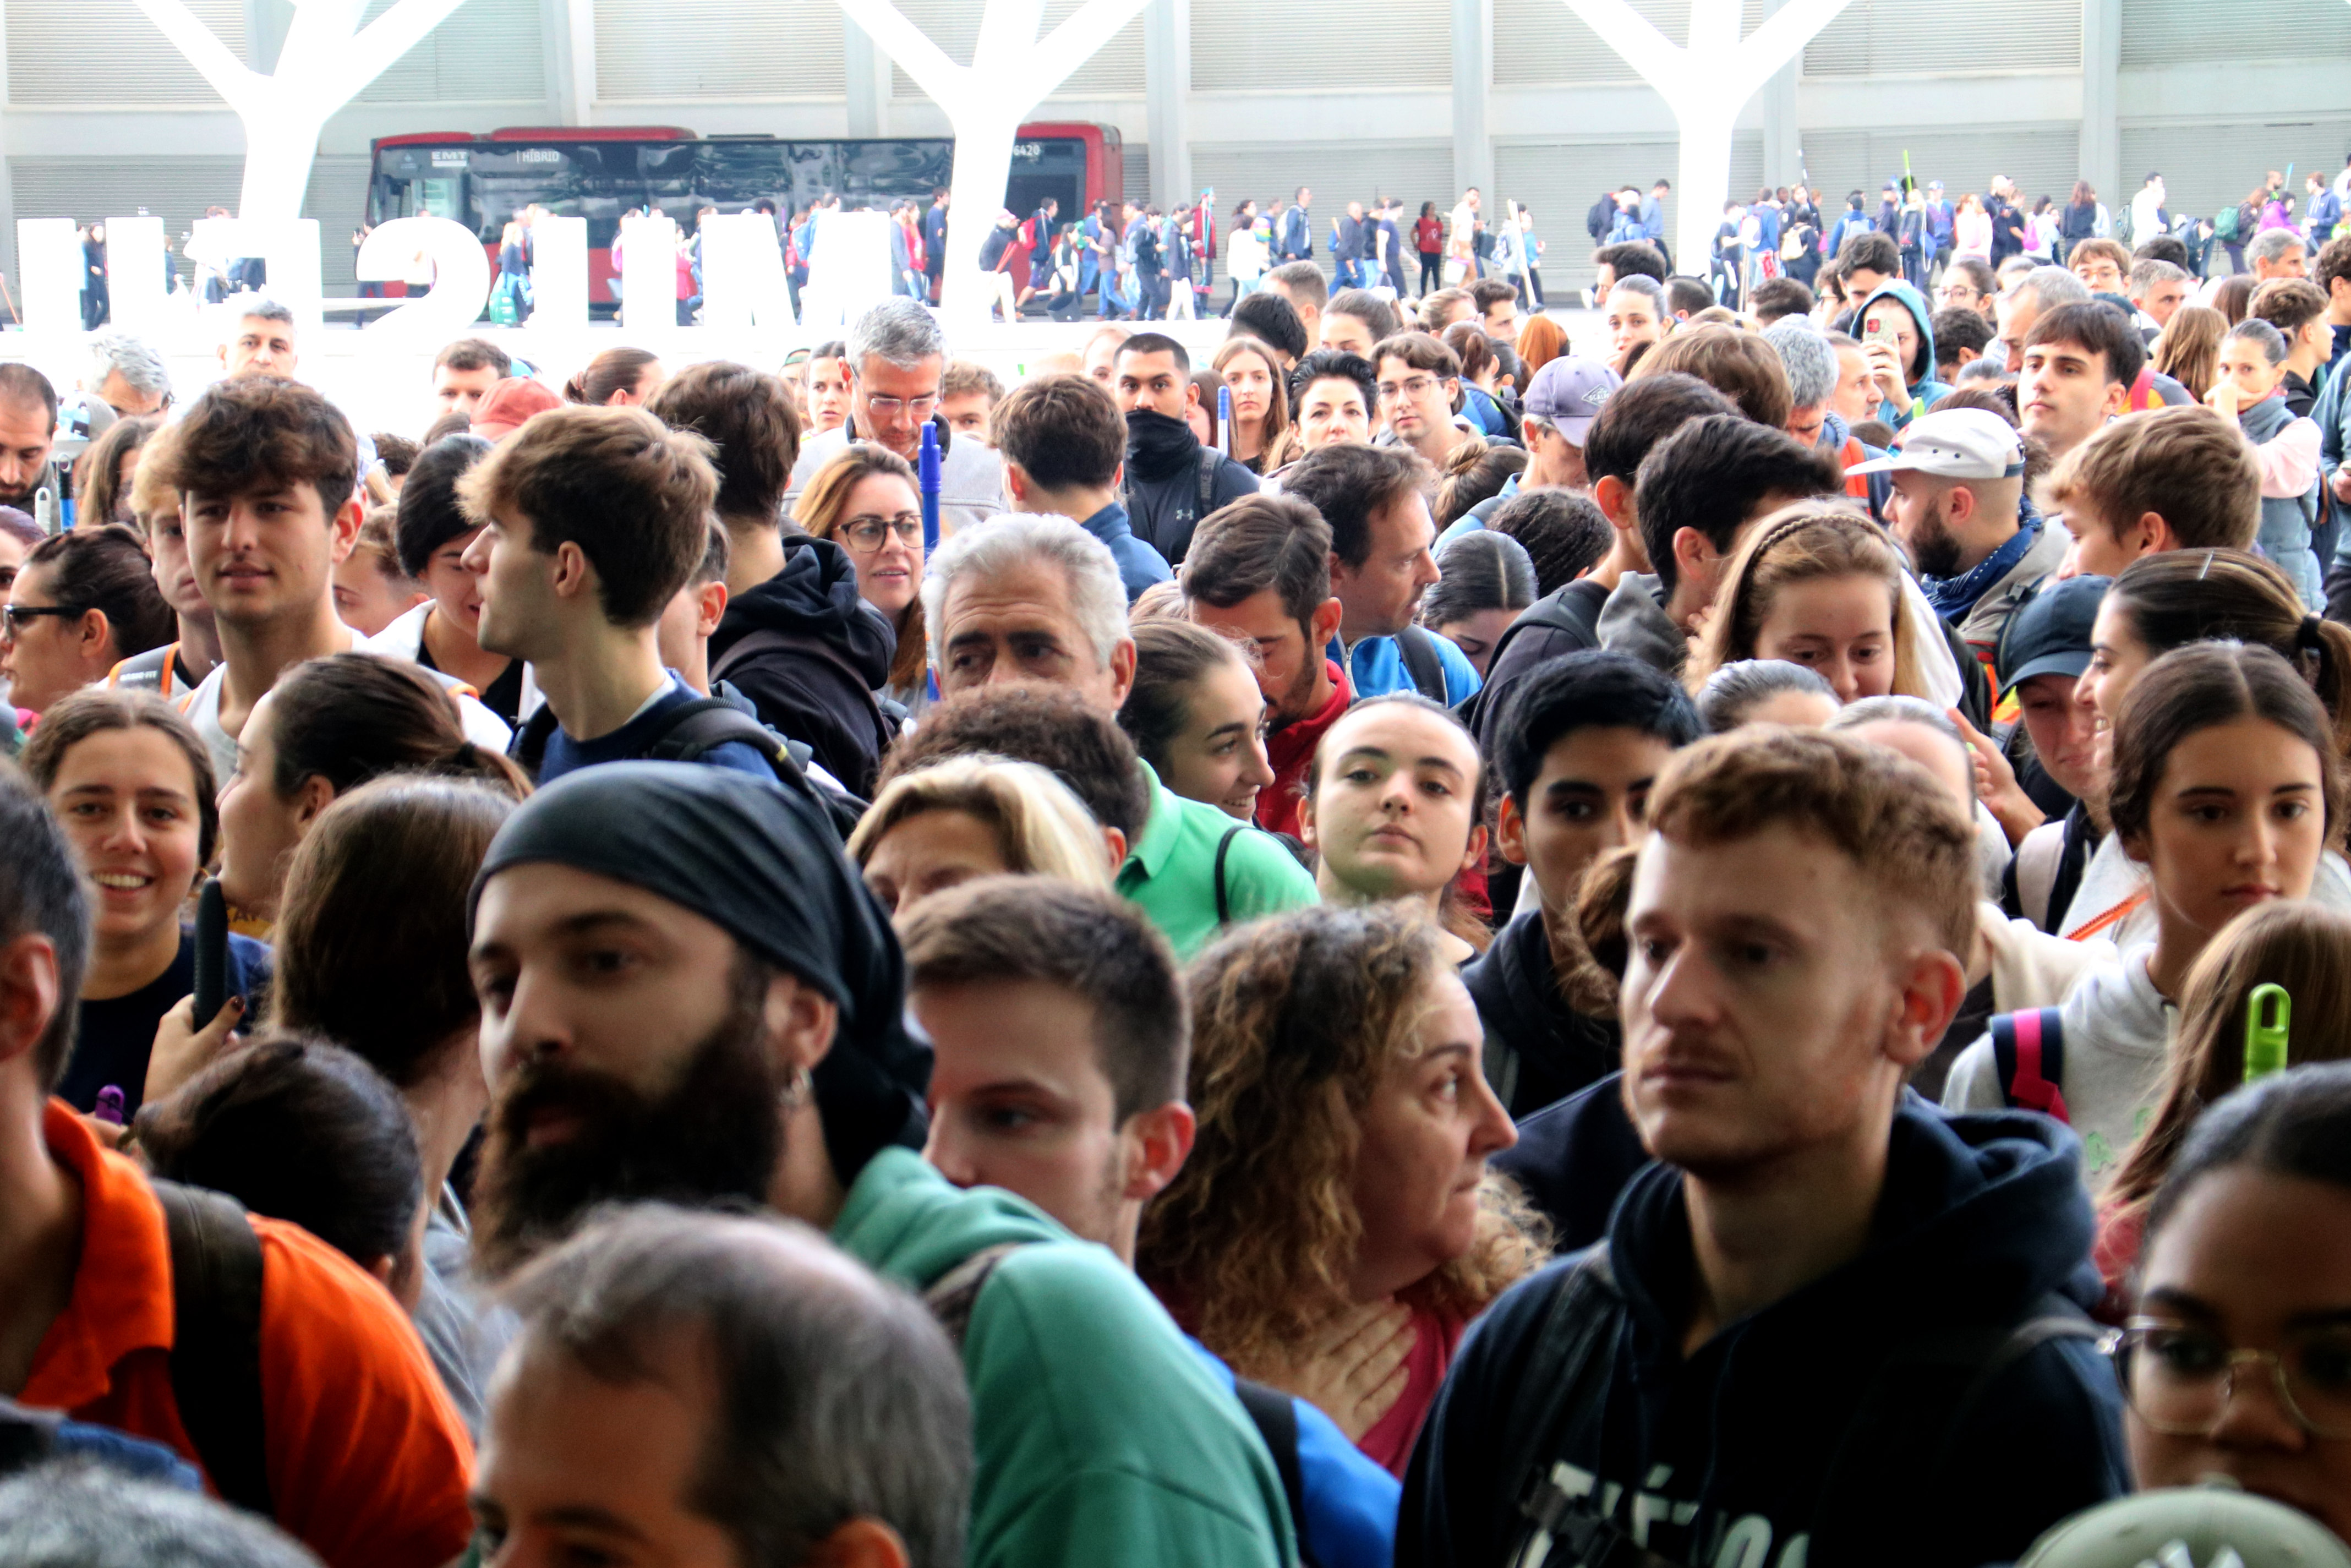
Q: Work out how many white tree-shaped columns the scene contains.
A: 3